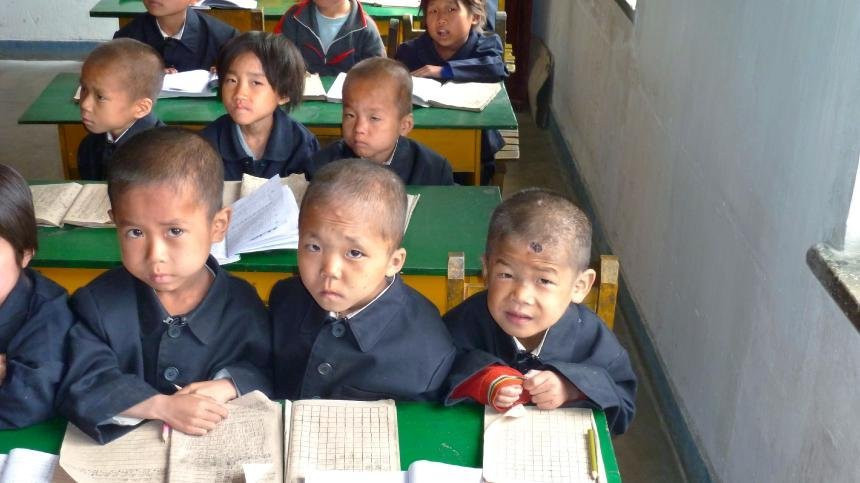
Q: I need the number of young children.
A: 10